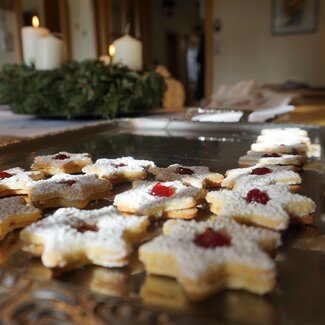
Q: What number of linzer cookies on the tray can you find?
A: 15